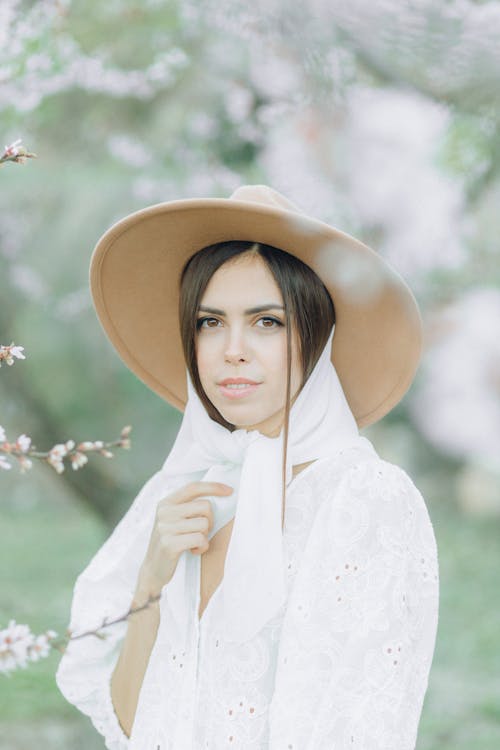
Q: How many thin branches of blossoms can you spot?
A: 4